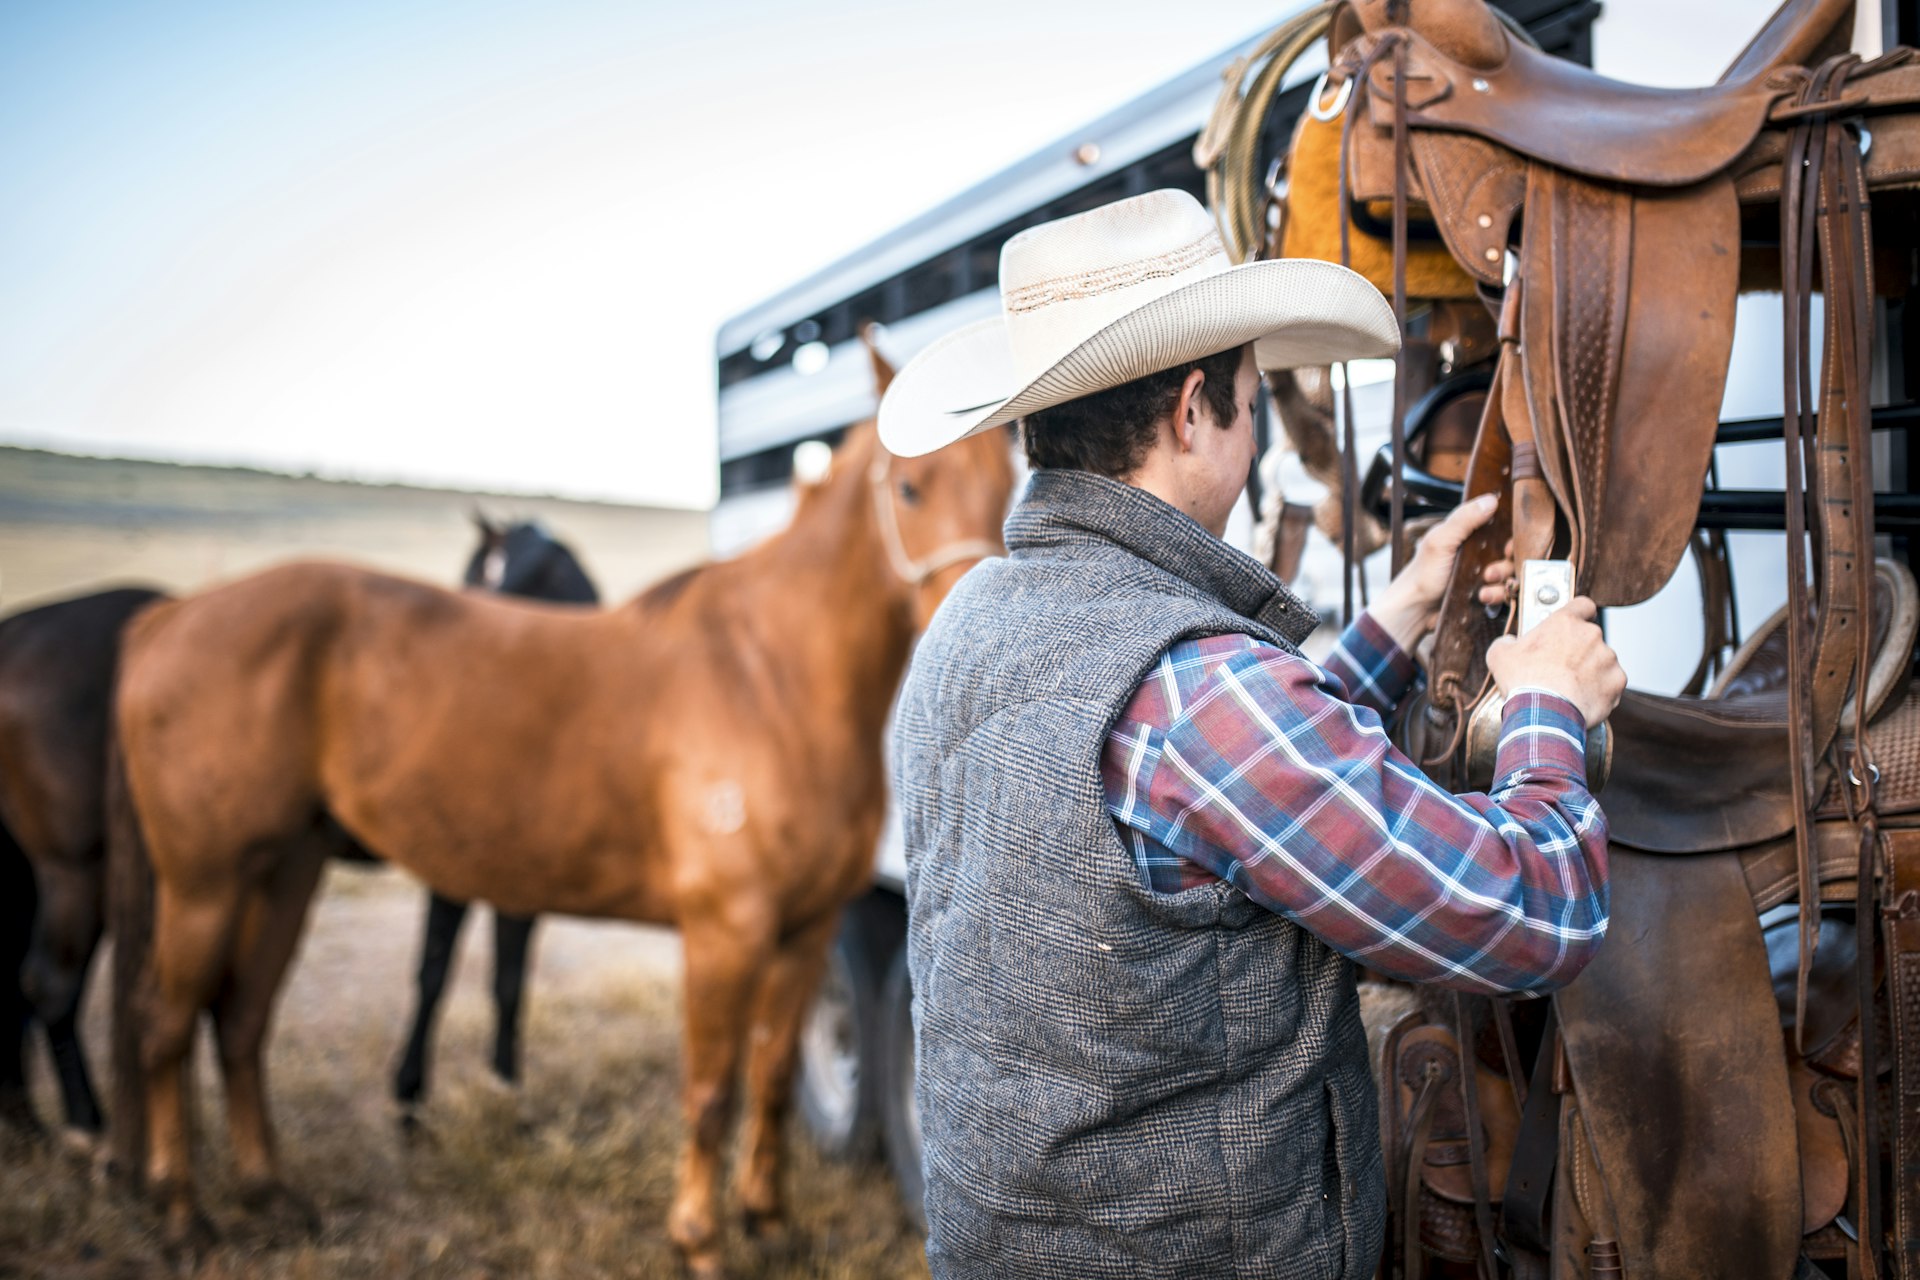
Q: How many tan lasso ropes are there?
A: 1